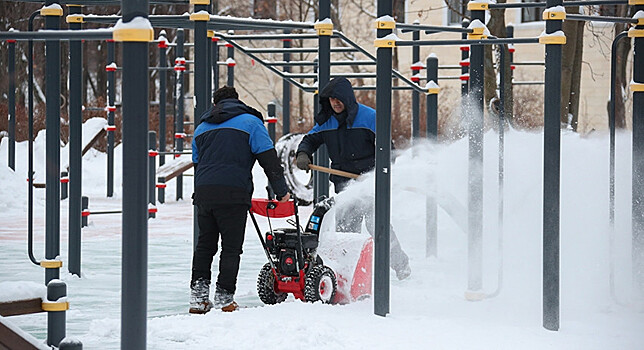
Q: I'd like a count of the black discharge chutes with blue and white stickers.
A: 1